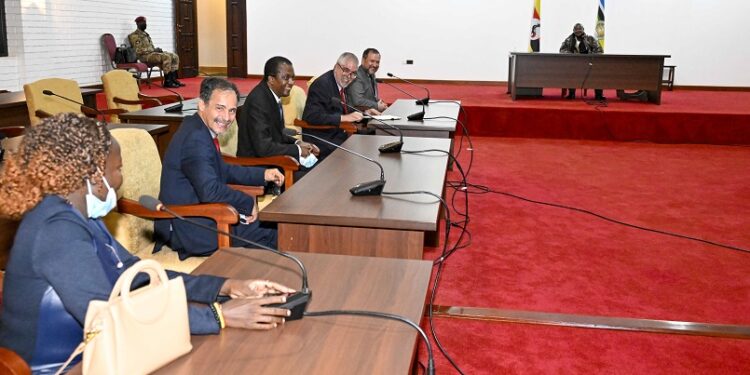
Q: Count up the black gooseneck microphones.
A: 7